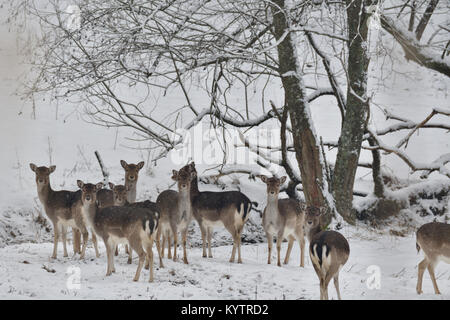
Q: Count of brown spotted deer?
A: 9